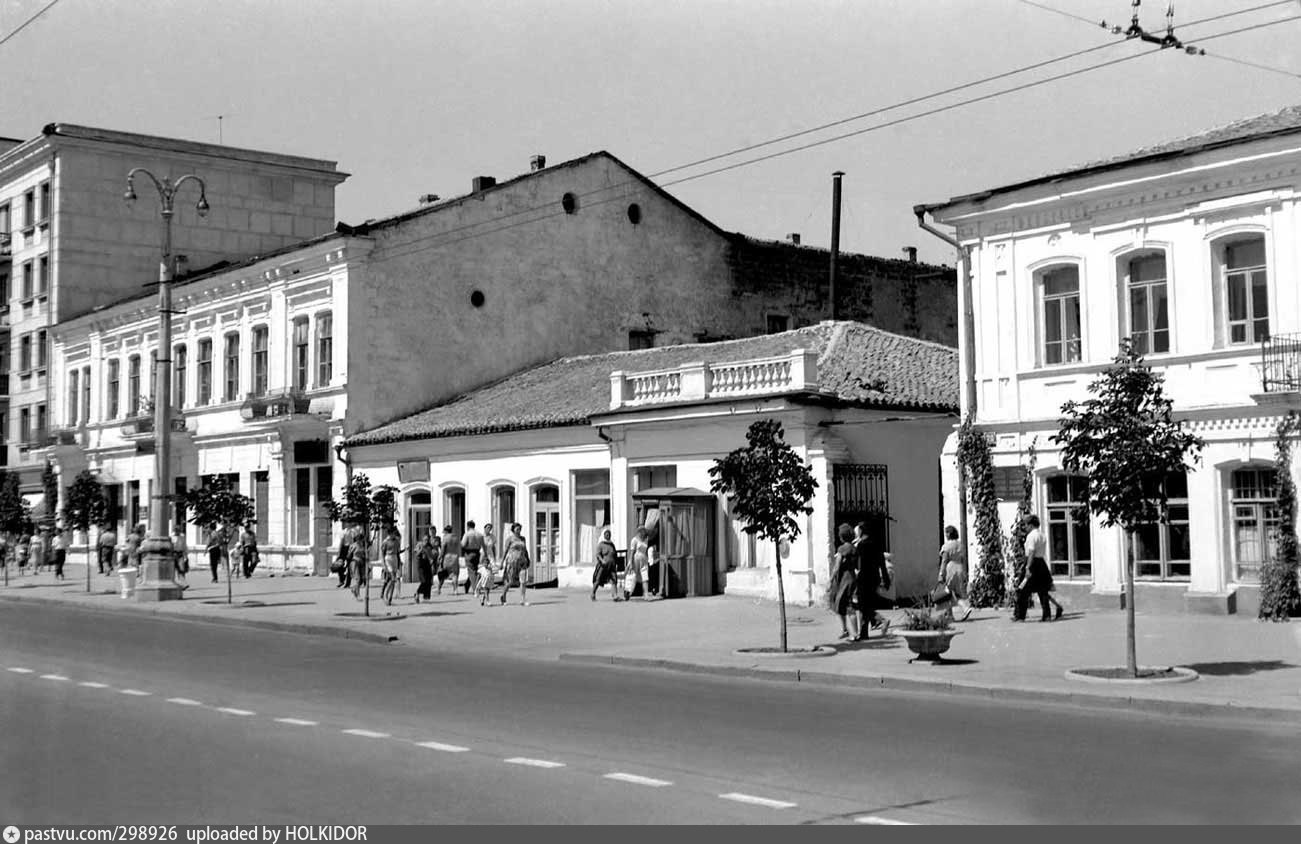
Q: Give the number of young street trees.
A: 6